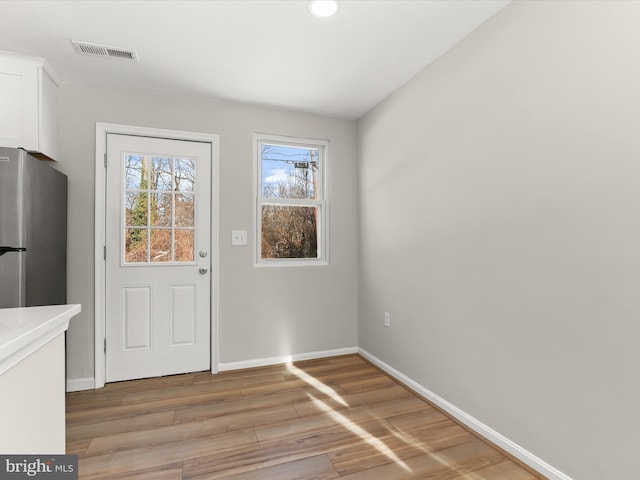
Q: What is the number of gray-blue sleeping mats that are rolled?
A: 0